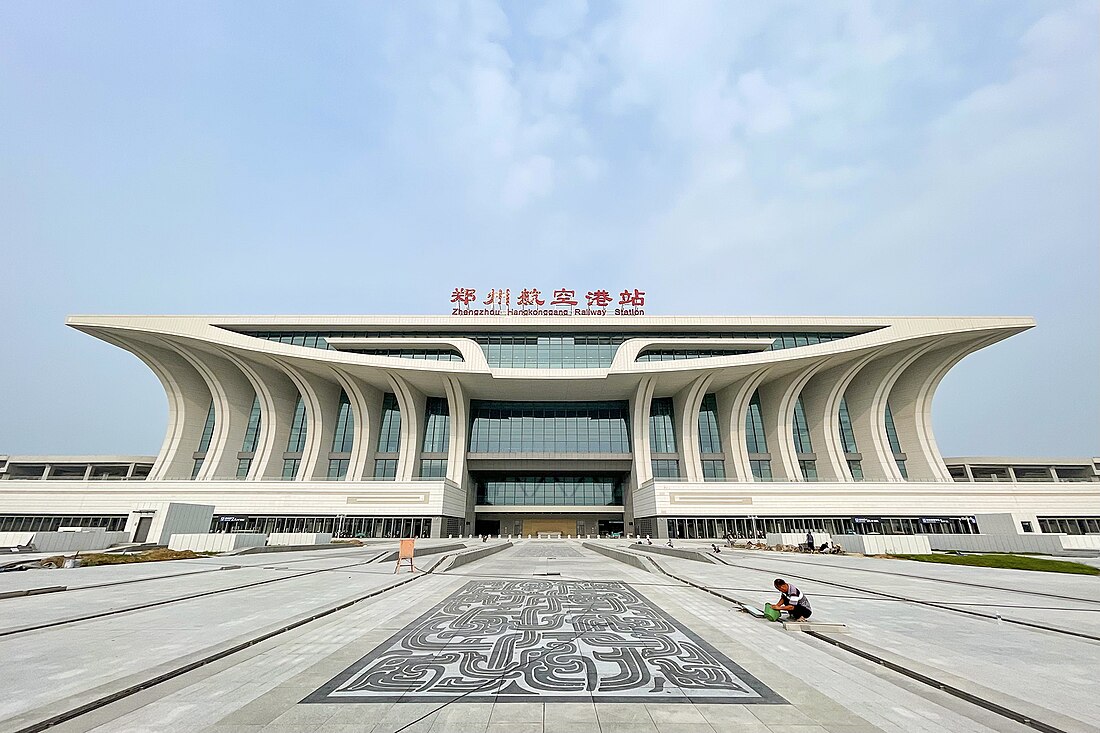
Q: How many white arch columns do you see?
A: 14